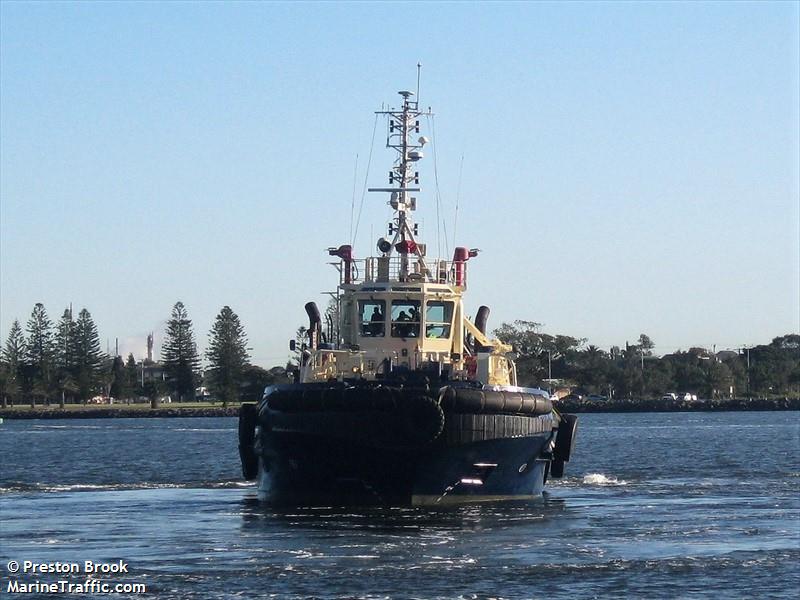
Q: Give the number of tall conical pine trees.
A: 6